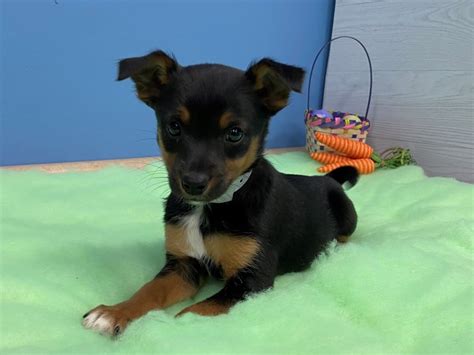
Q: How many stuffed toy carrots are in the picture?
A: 3